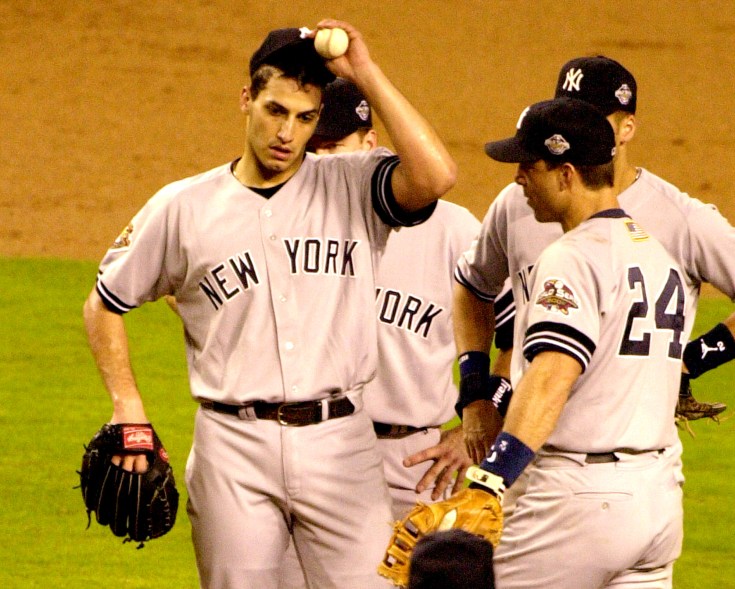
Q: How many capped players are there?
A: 4